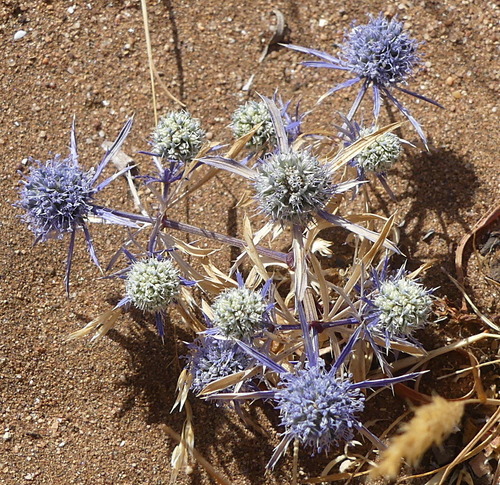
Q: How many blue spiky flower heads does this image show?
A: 4